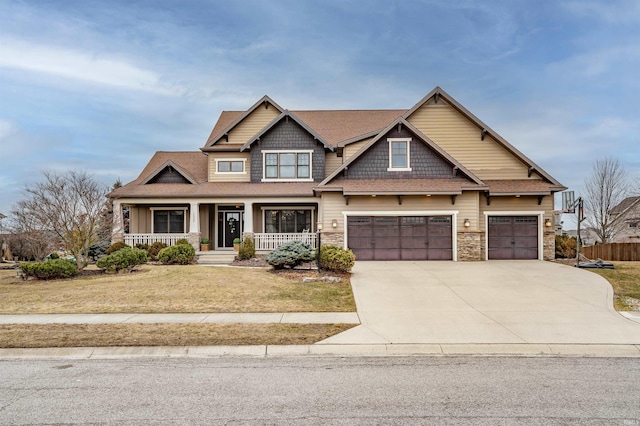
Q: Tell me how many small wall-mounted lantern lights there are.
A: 3